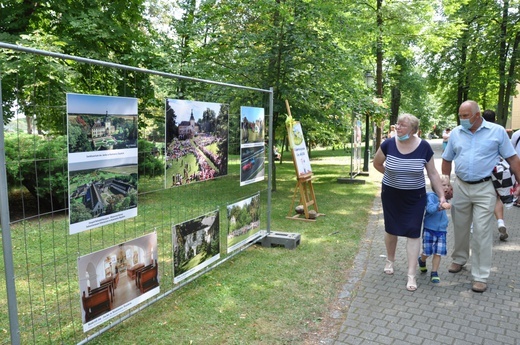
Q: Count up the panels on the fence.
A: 6